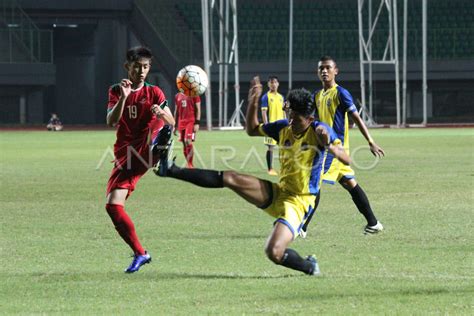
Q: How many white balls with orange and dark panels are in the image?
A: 1